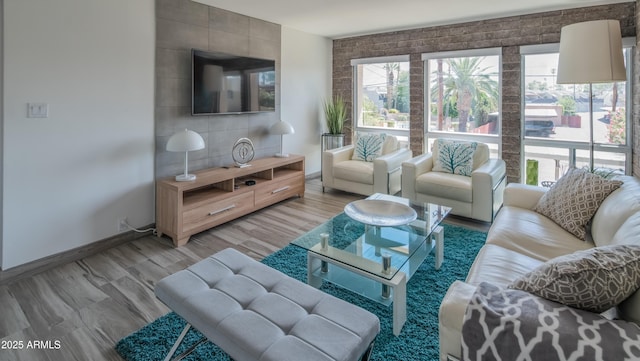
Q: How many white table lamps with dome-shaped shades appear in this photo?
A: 2